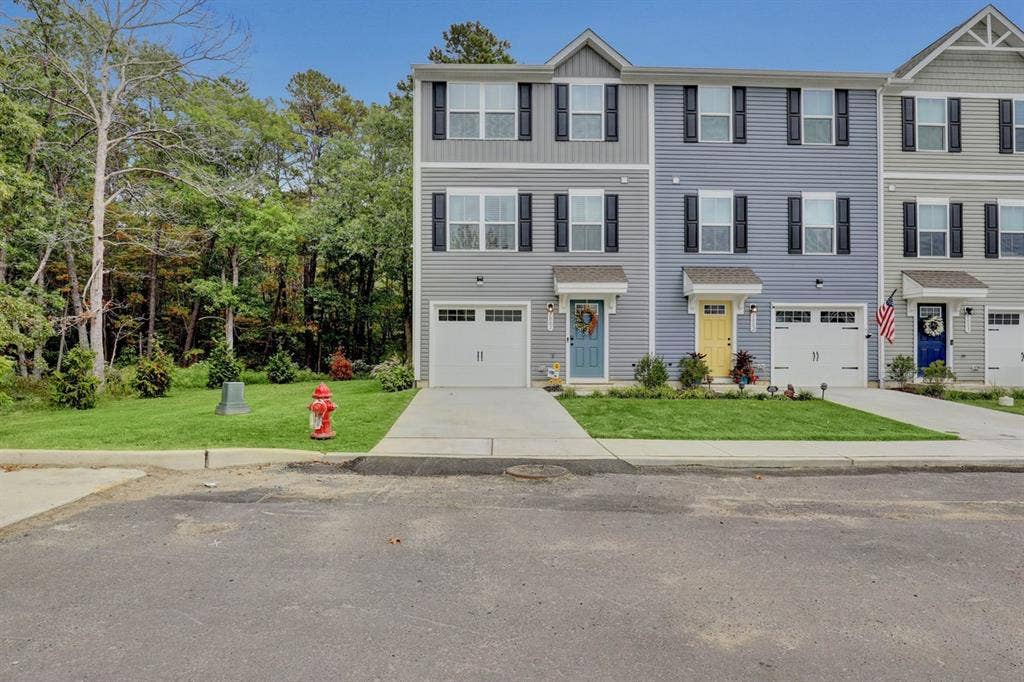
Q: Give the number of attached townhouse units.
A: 3